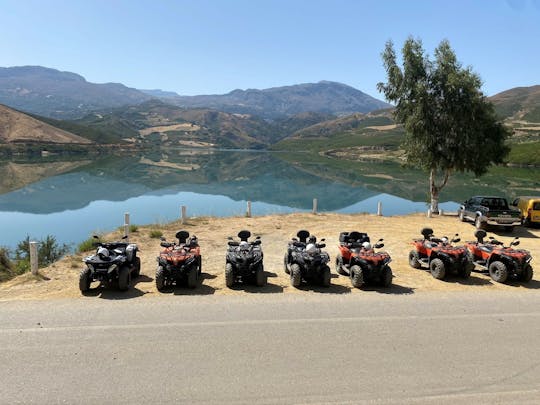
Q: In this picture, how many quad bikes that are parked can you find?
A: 7